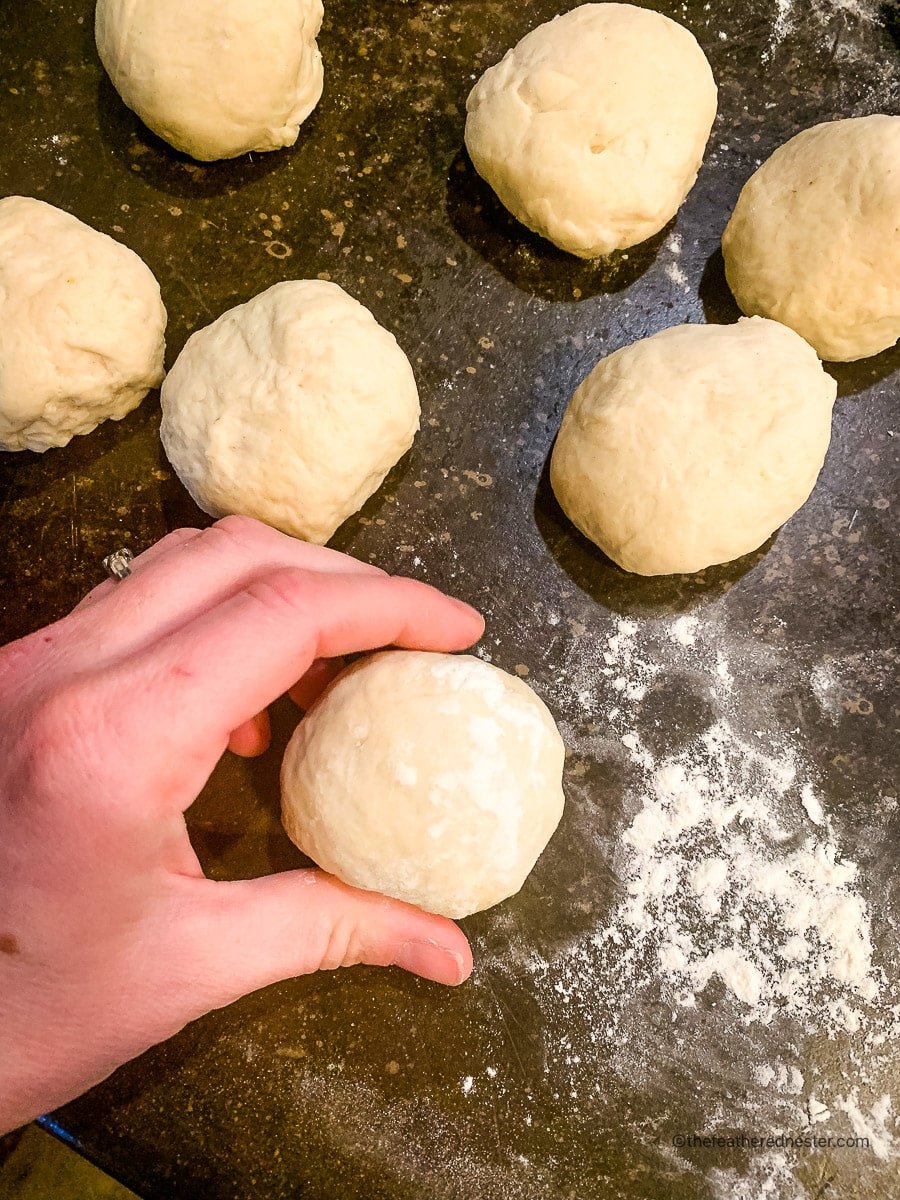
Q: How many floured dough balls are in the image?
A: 1